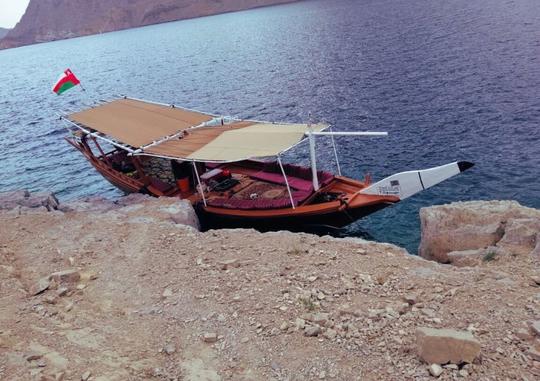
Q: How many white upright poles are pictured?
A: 4